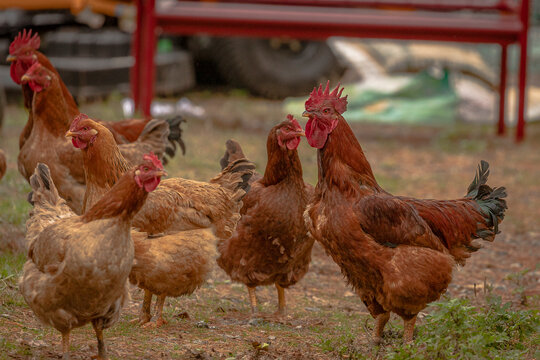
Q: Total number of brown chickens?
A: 6